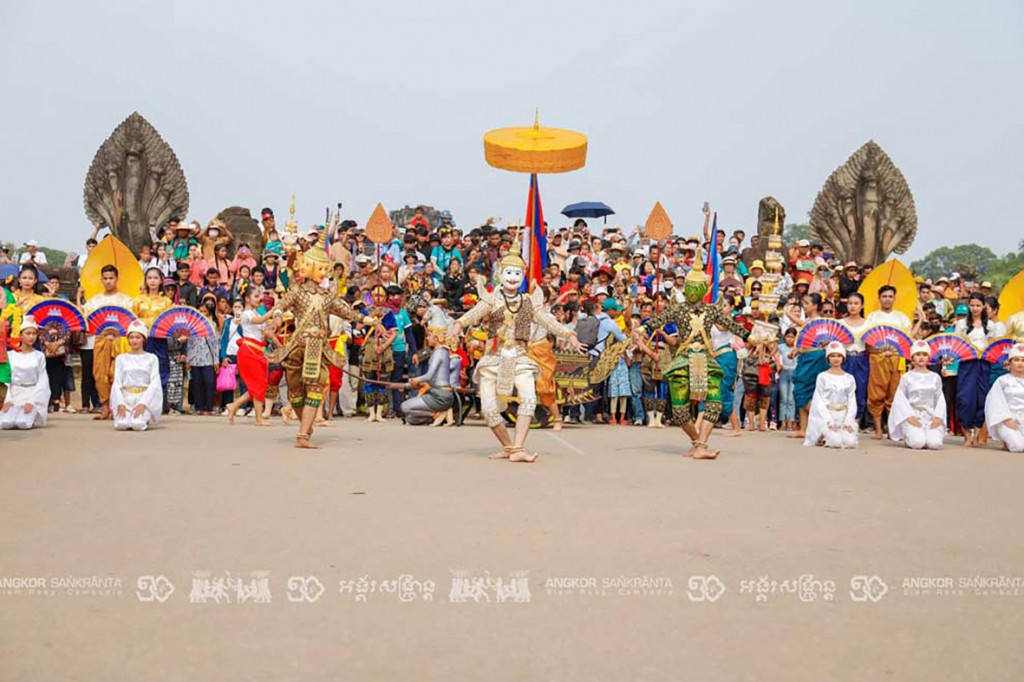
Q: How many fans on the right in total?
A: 4